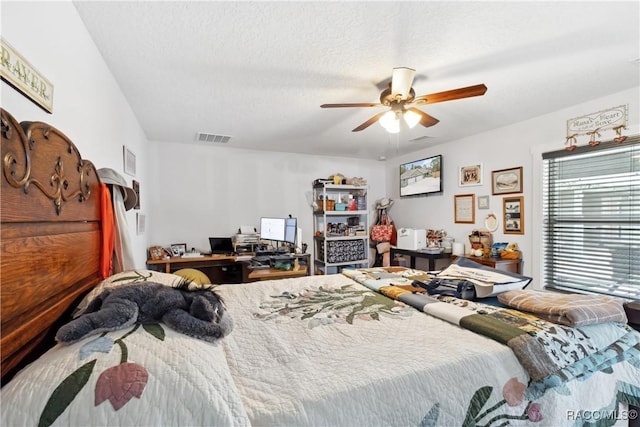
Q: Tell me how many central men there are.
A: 0